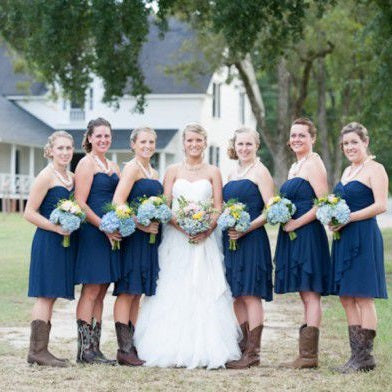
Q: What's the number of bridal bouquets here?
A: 7